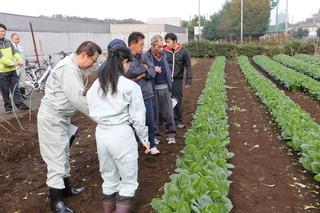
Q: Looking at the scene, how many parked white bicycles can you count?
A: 1